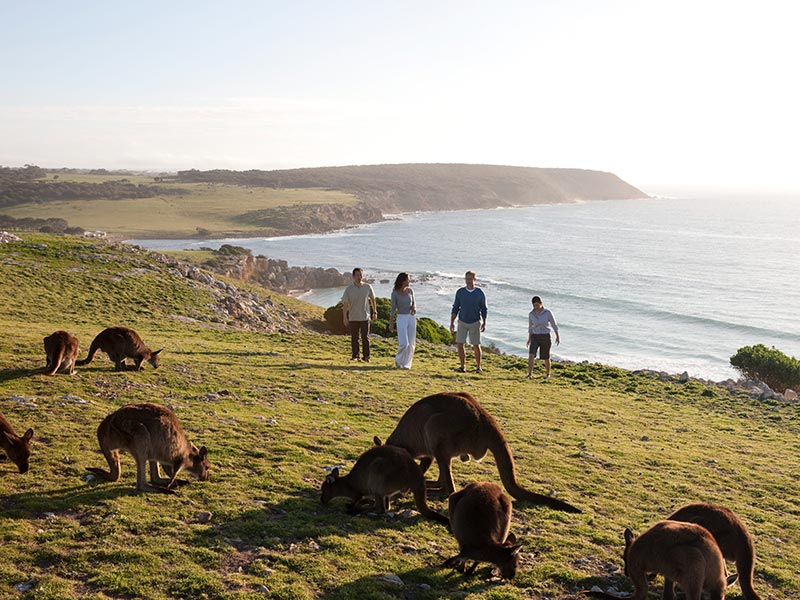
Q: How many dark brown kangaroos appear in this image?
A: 9